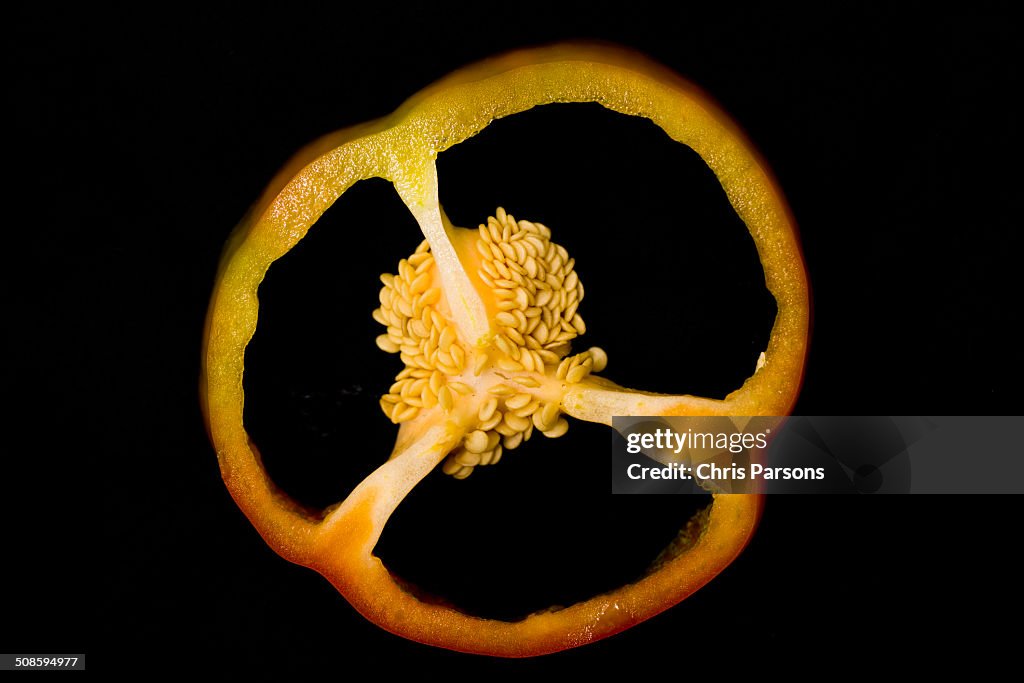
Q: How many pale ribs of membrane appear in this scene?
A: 3